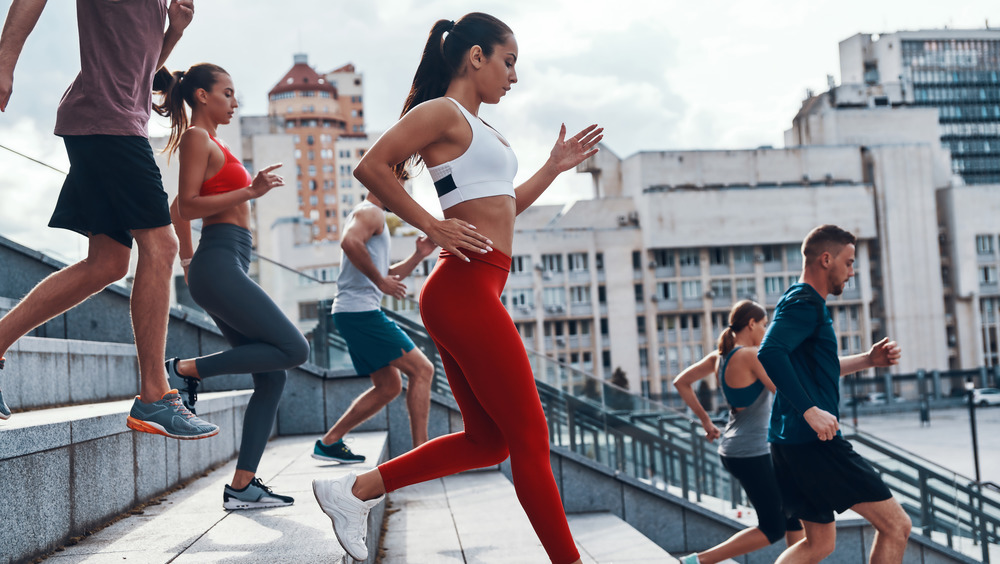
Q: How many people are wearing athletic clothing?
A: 6